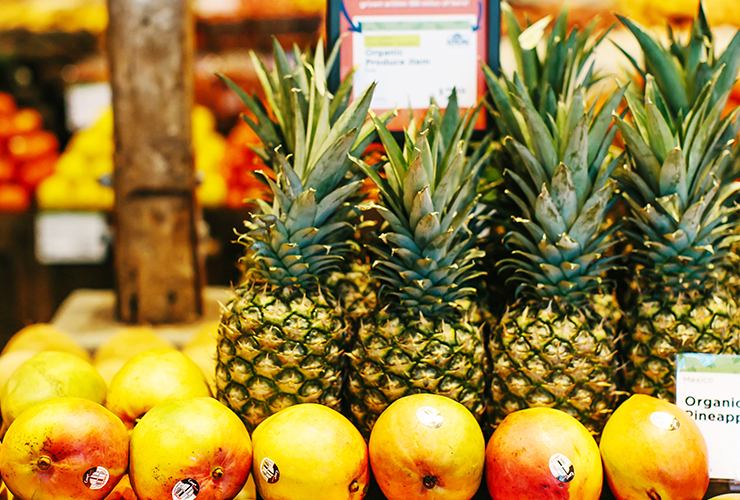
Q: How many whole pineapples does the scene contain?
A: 4